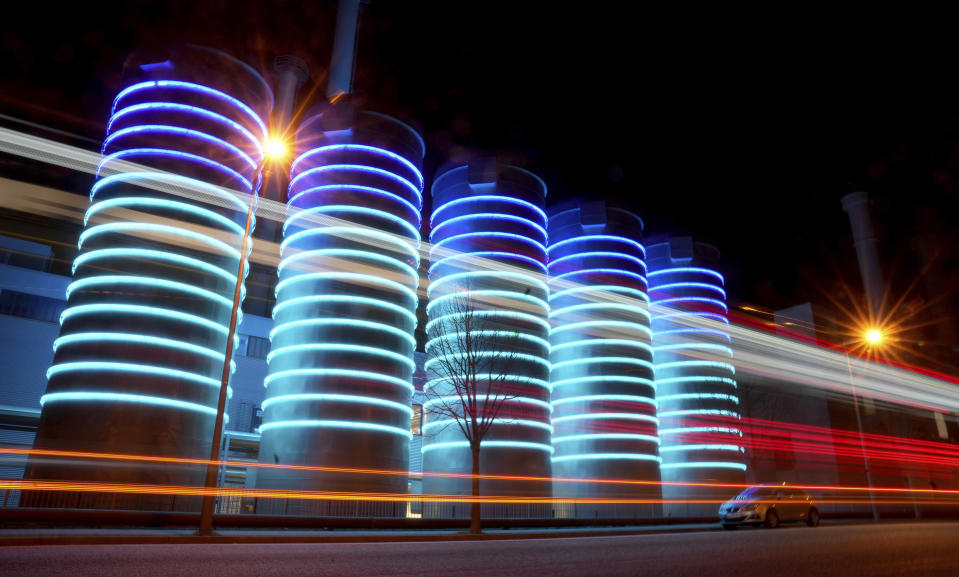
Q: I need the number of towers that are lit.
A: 5